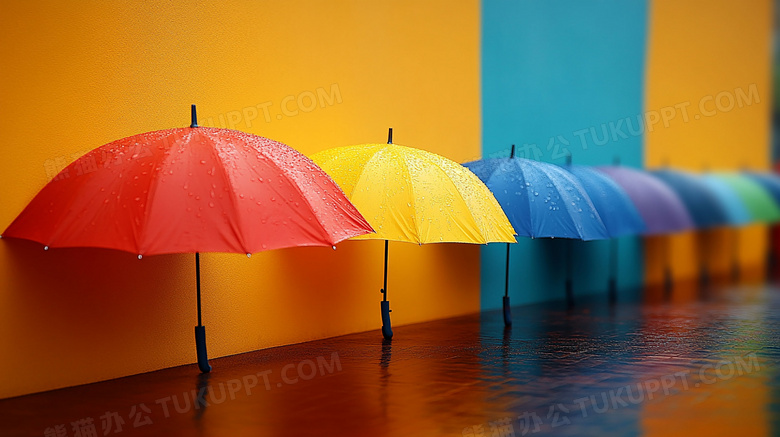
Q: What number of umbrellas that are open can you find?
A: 9